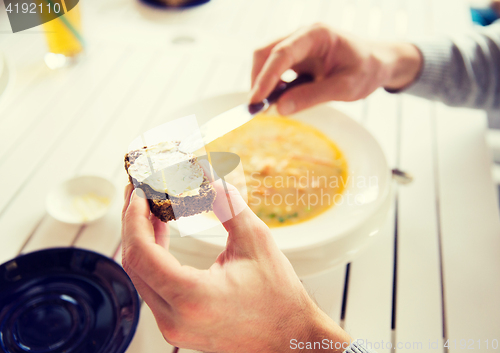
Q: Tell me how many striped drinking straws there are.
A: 0